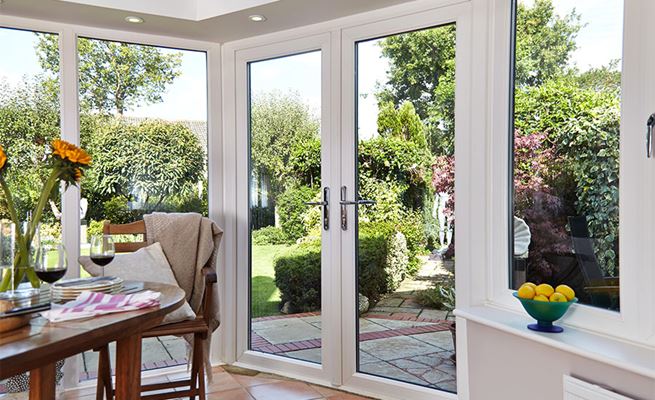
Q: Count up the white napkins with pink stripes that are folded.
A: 1